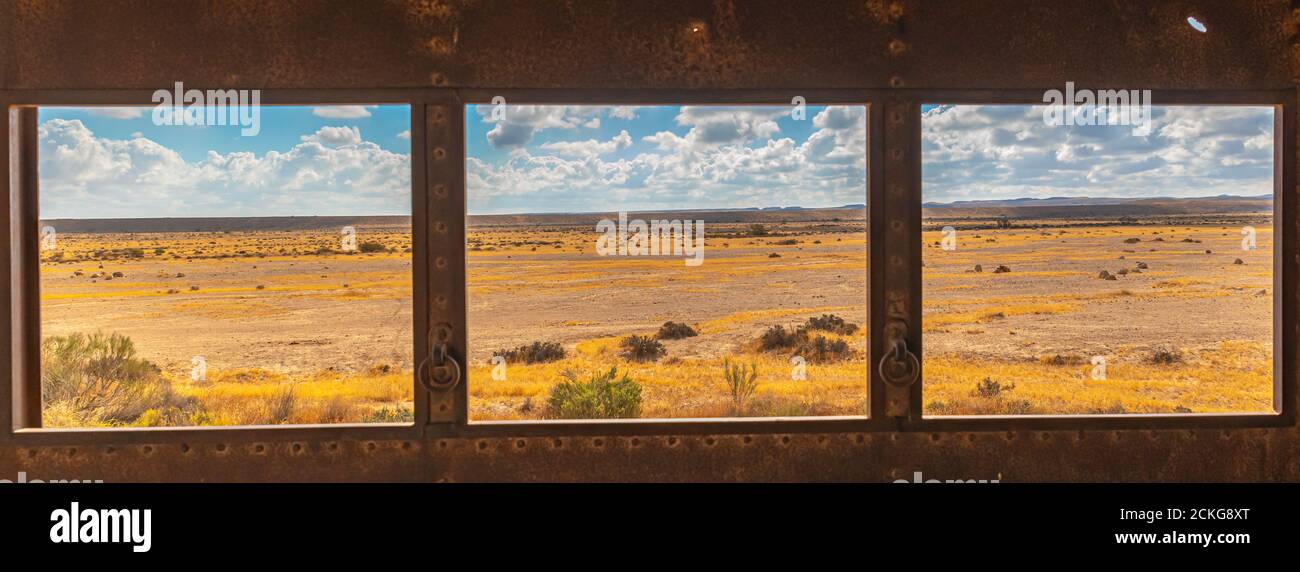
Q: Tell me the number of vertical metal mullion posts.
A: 2